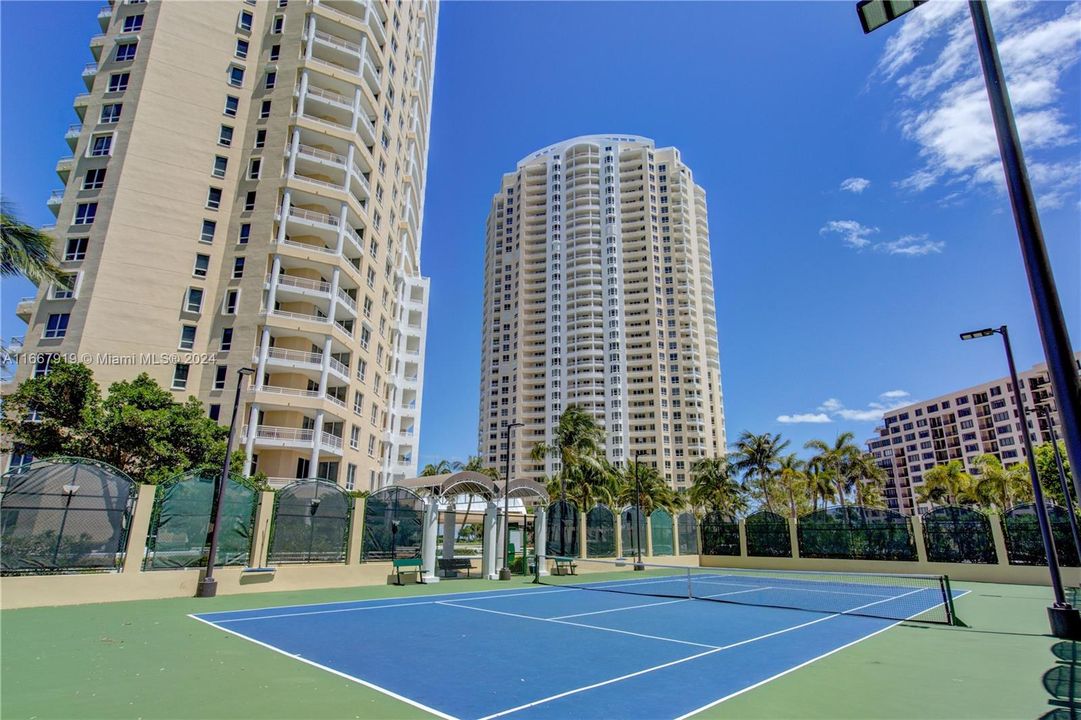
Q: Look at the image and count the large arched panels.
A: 14